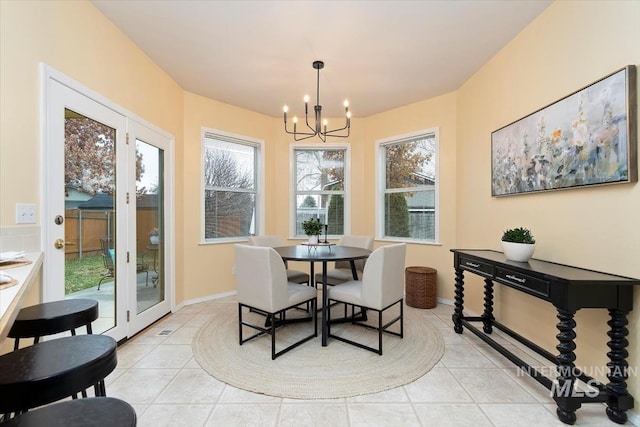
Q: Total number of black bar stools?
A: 3